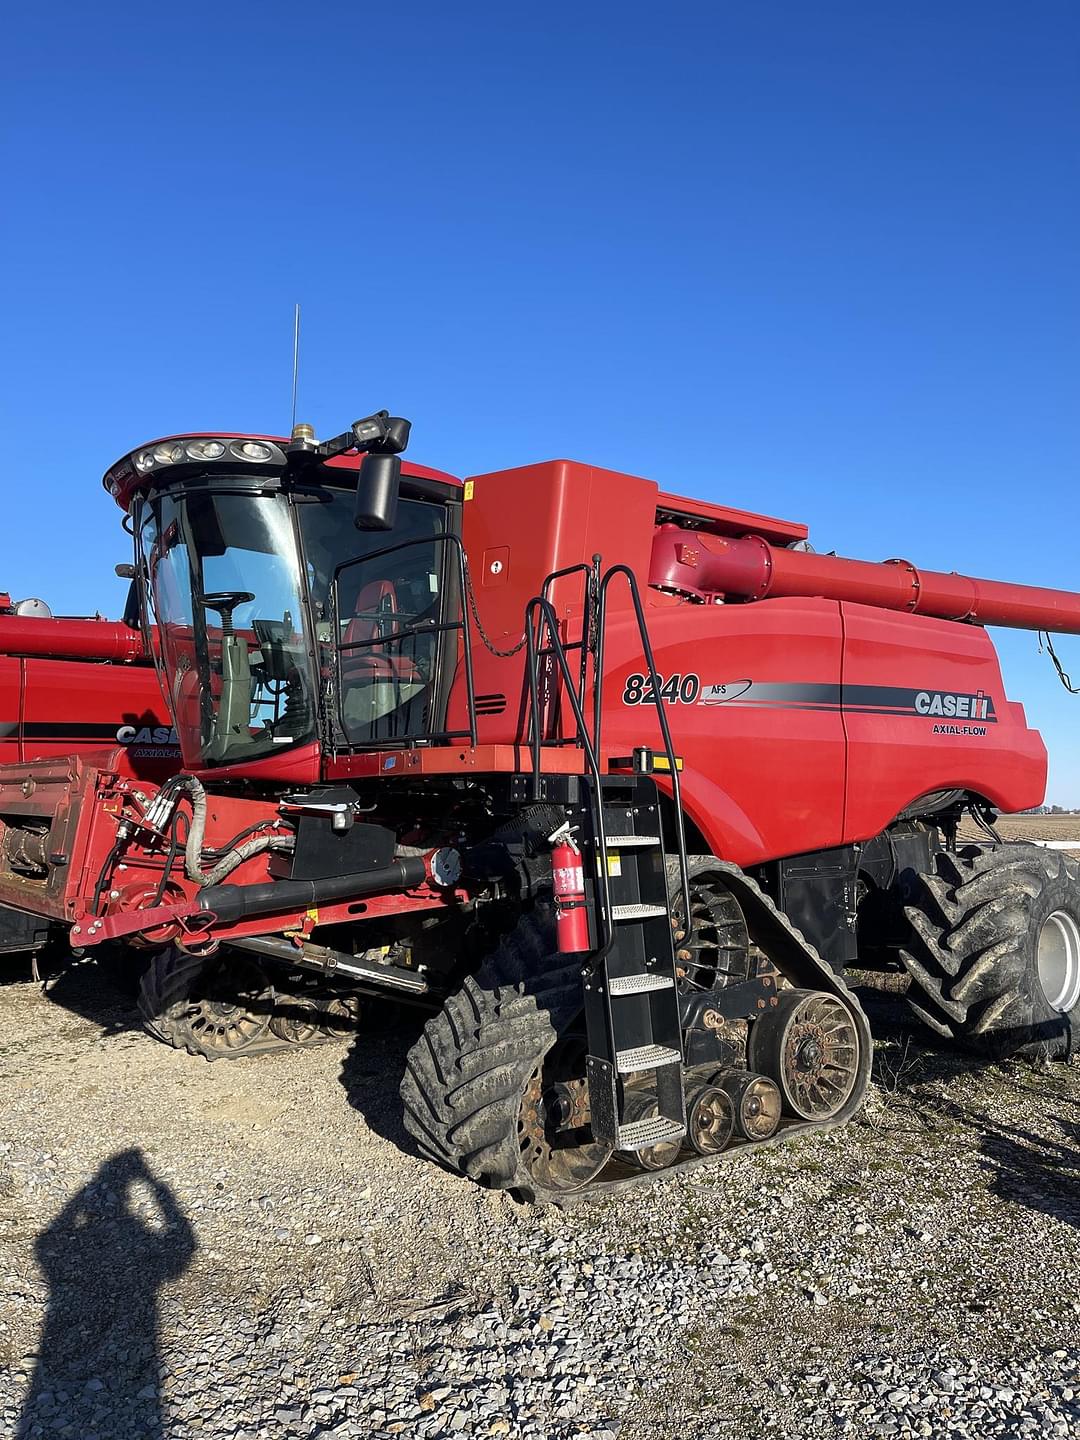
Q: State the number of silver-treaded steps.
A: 5